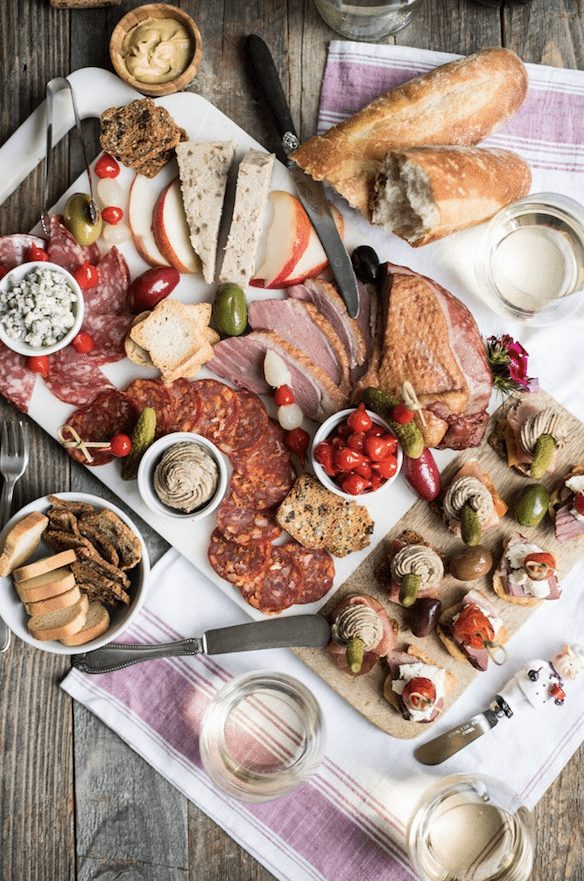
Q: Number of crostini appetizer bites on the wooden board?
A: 8